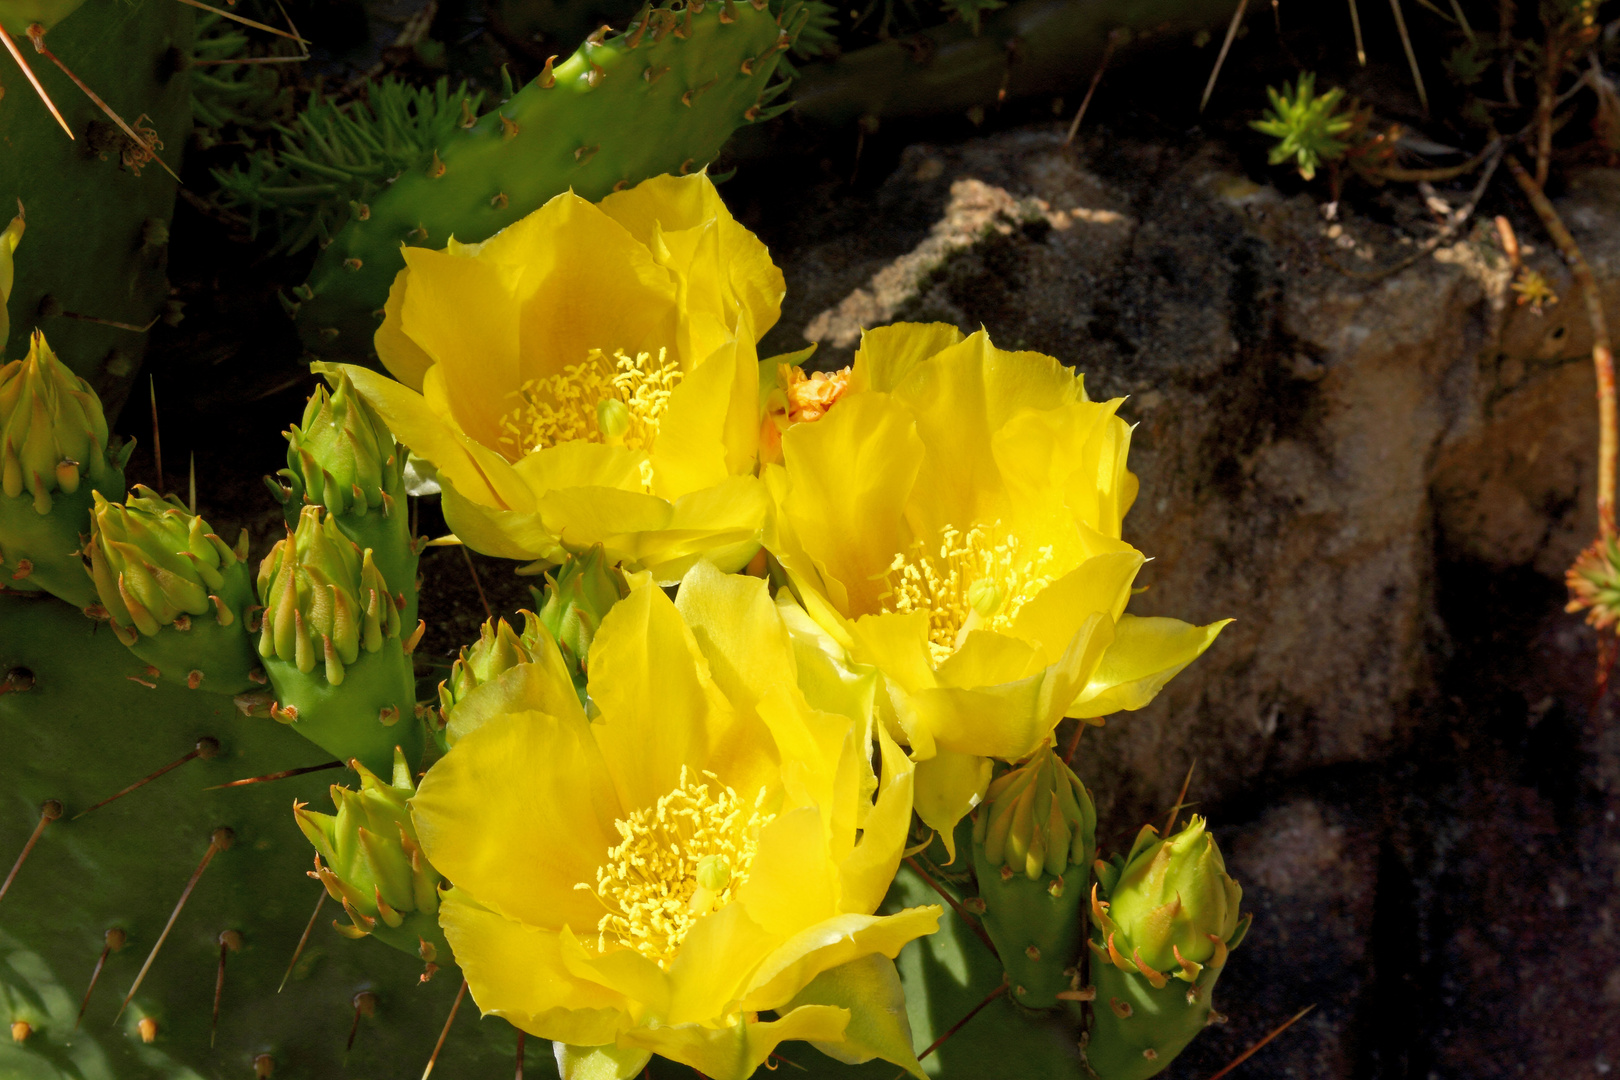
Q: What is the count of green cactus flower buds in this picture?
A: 9